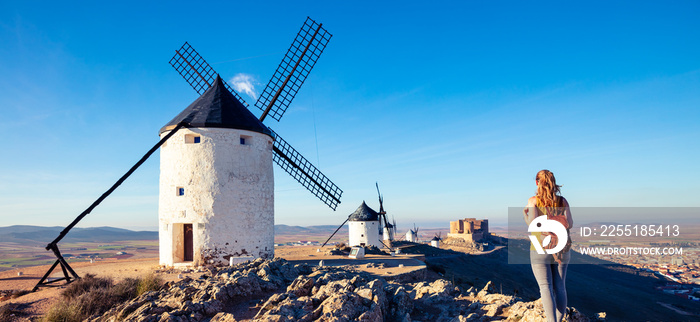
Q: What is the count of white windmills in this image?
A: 5